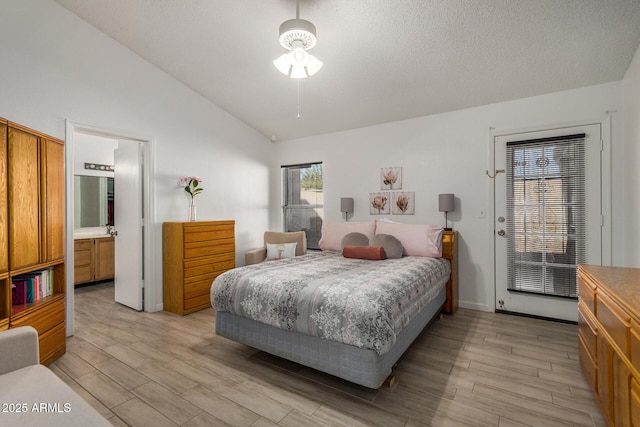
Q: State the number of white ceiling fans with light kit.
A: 1